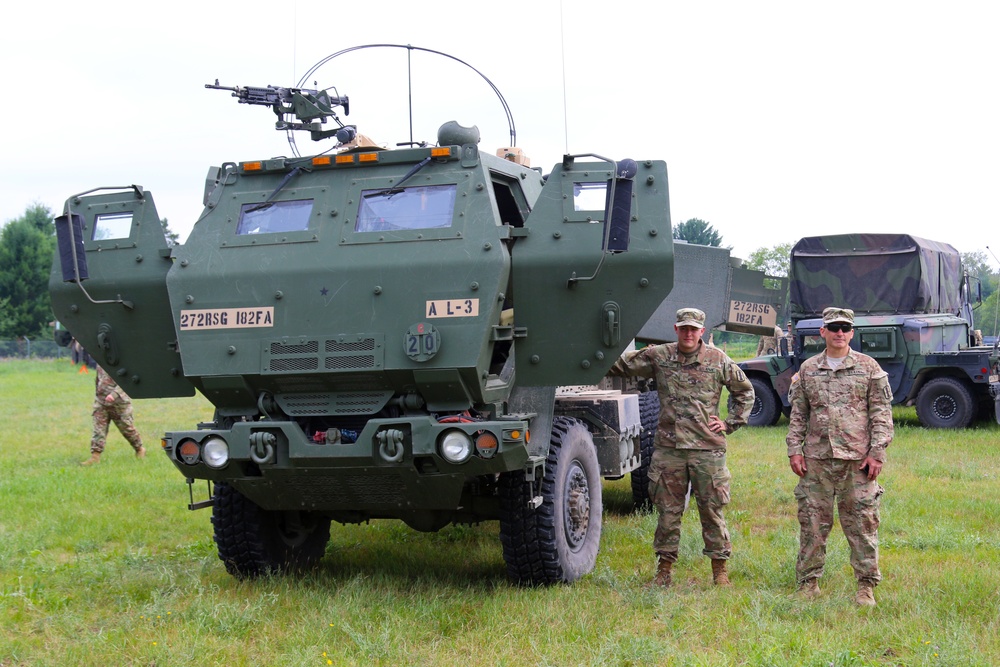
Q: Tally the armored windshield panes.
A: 2